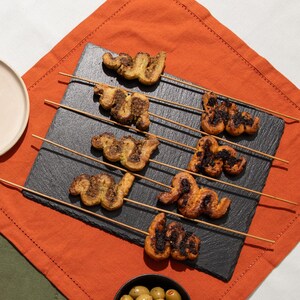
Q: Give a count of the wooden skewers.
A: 8